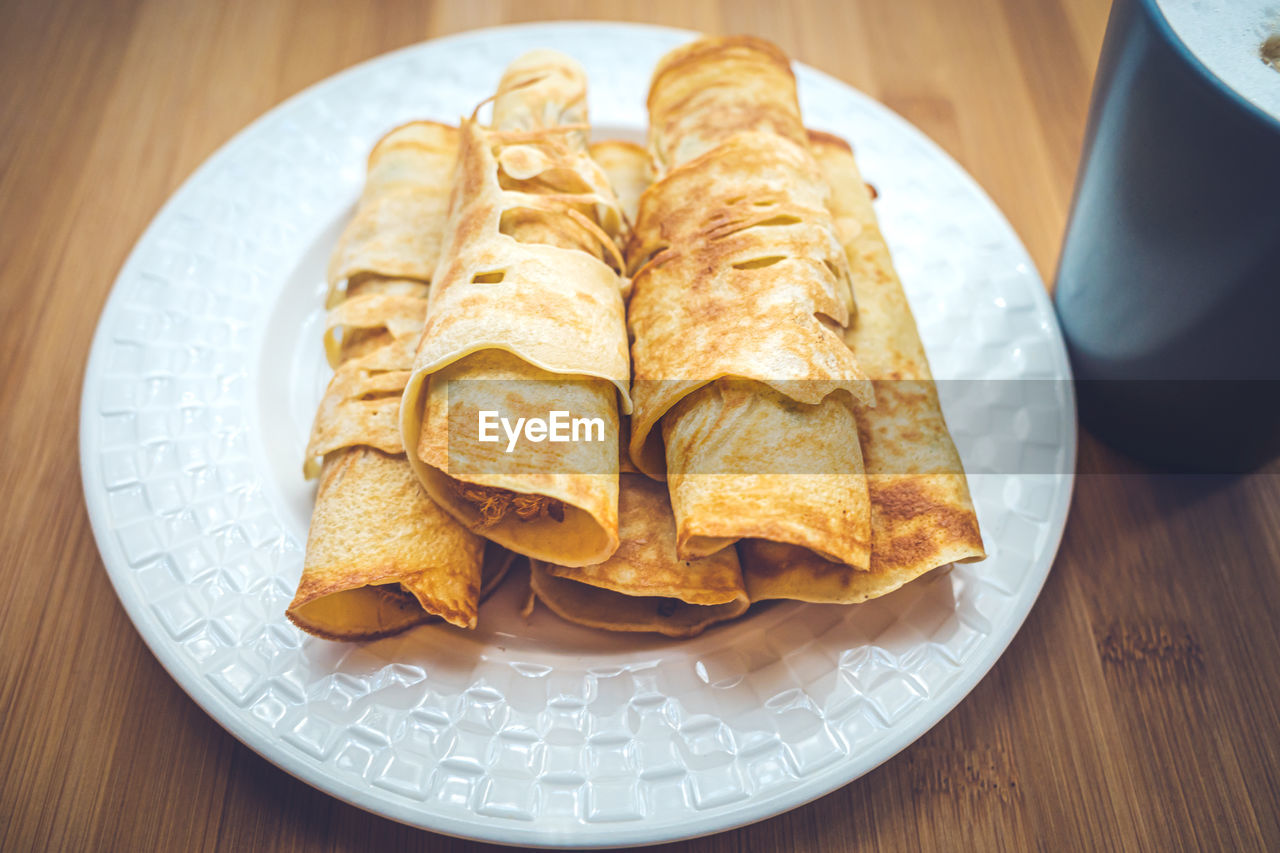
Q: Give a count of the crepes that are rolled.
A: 5